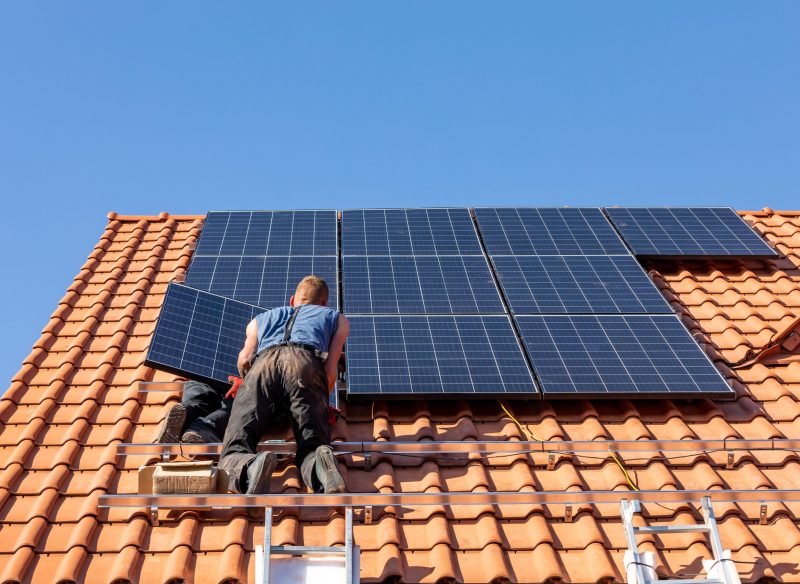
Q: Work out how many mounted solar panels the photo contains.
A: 9